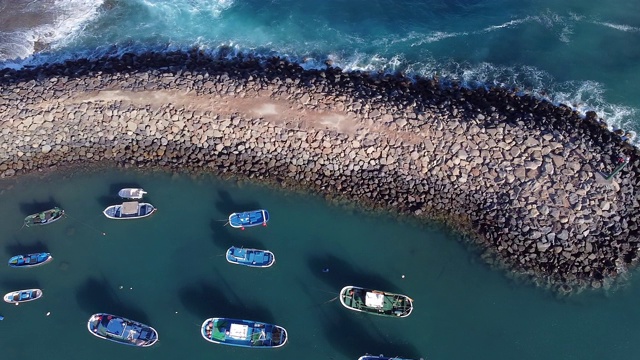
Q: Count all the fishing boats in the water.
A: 11